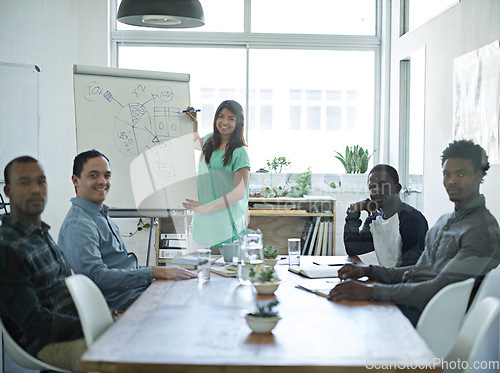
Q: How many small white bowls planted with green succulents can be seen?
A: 3